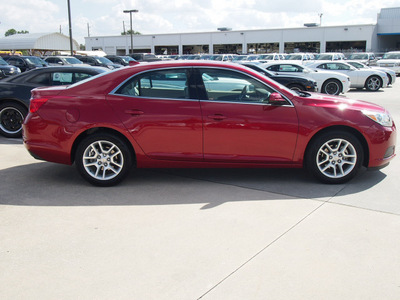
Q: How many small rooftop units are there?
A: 2